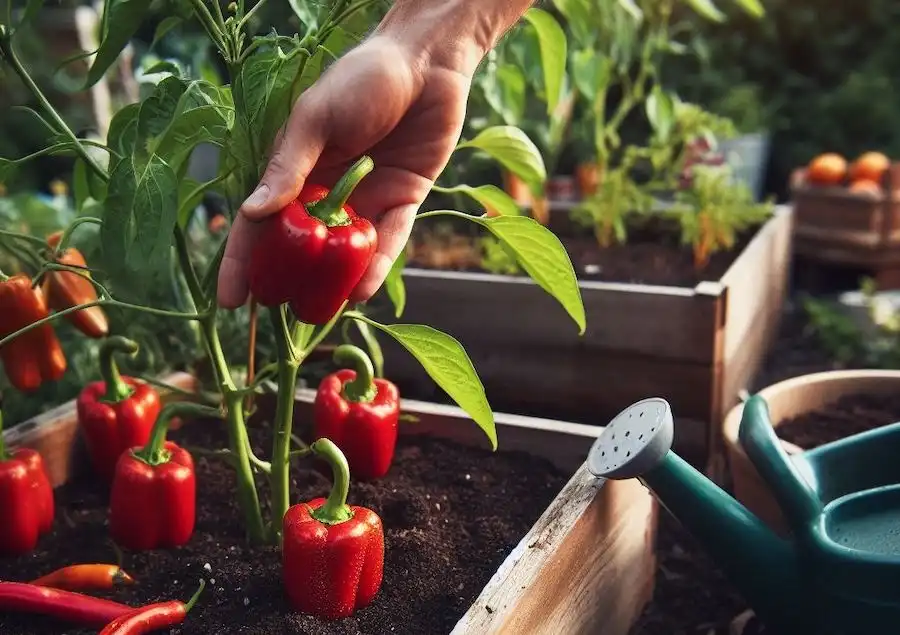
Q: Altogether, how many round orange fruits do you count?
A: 3